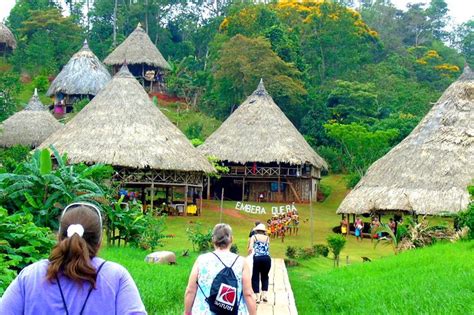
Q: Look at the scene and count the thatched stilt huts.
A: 7